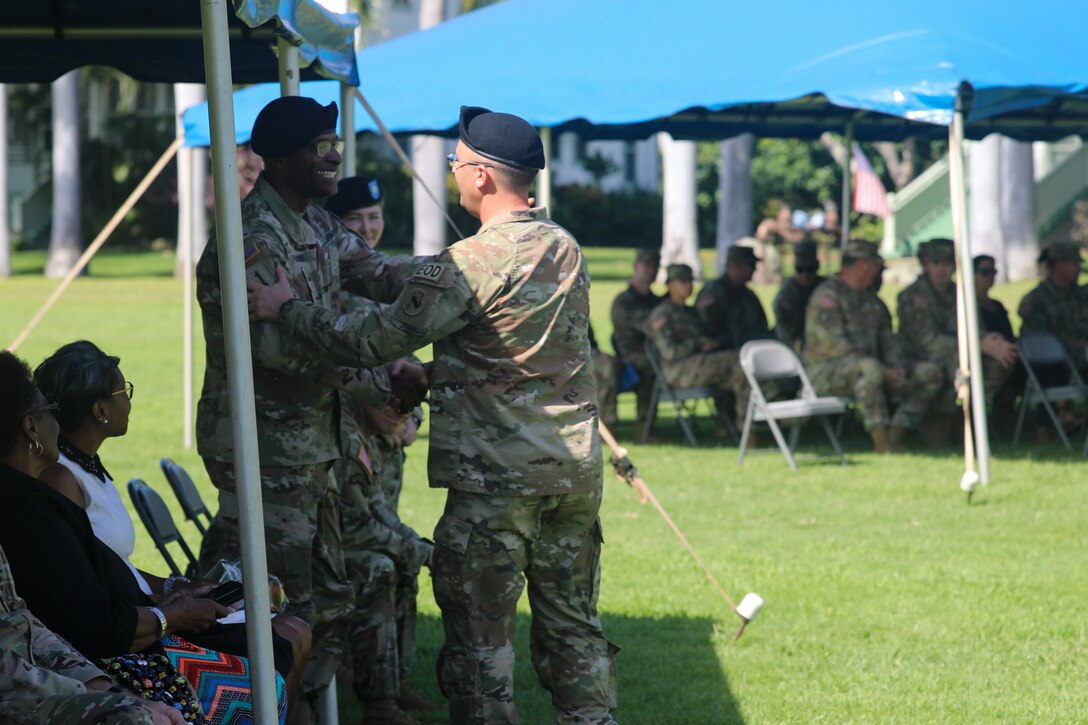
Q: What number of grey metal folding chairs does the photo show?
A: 5